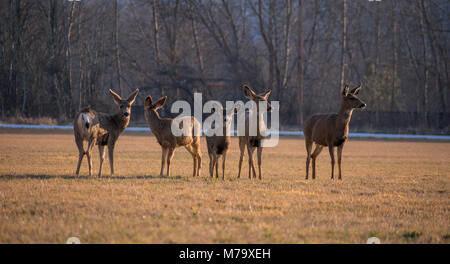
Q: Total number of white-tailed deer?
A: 5